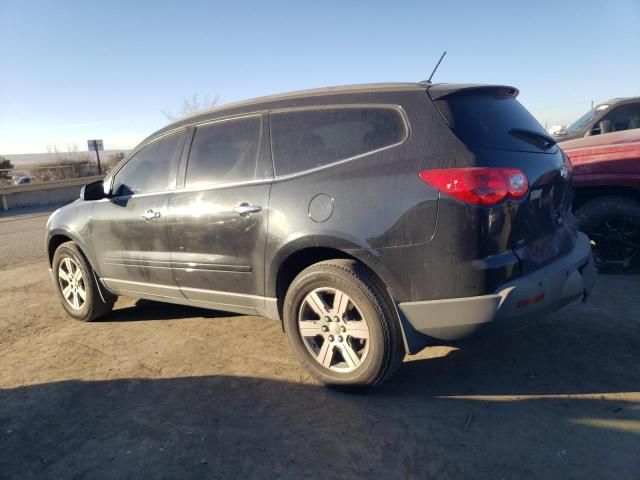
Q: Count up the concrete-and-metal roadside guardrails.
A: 1